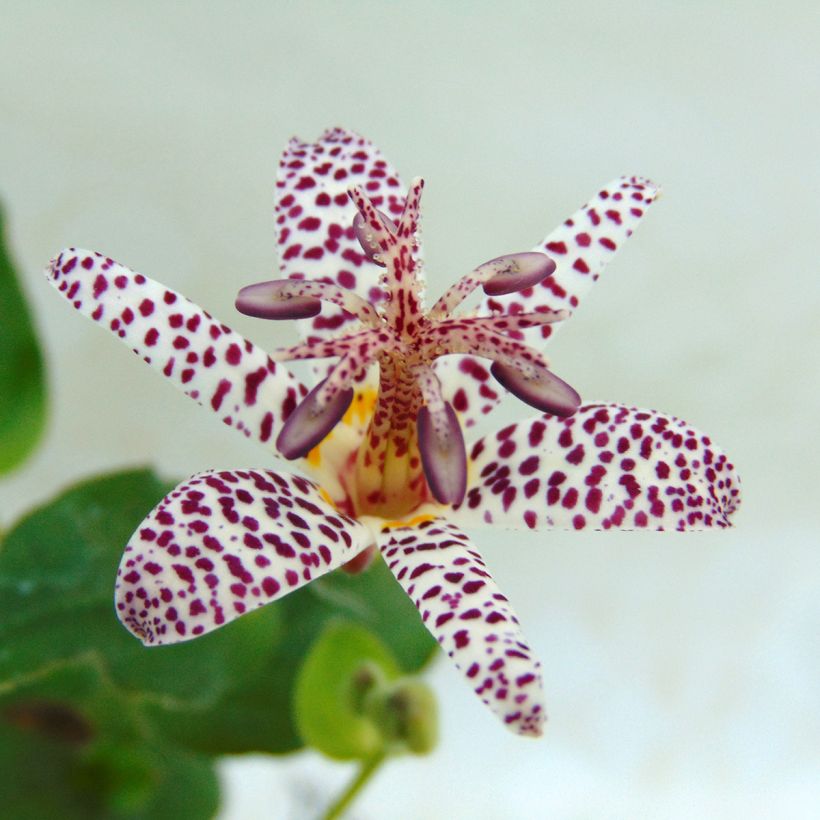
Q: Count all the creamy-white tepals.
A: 6